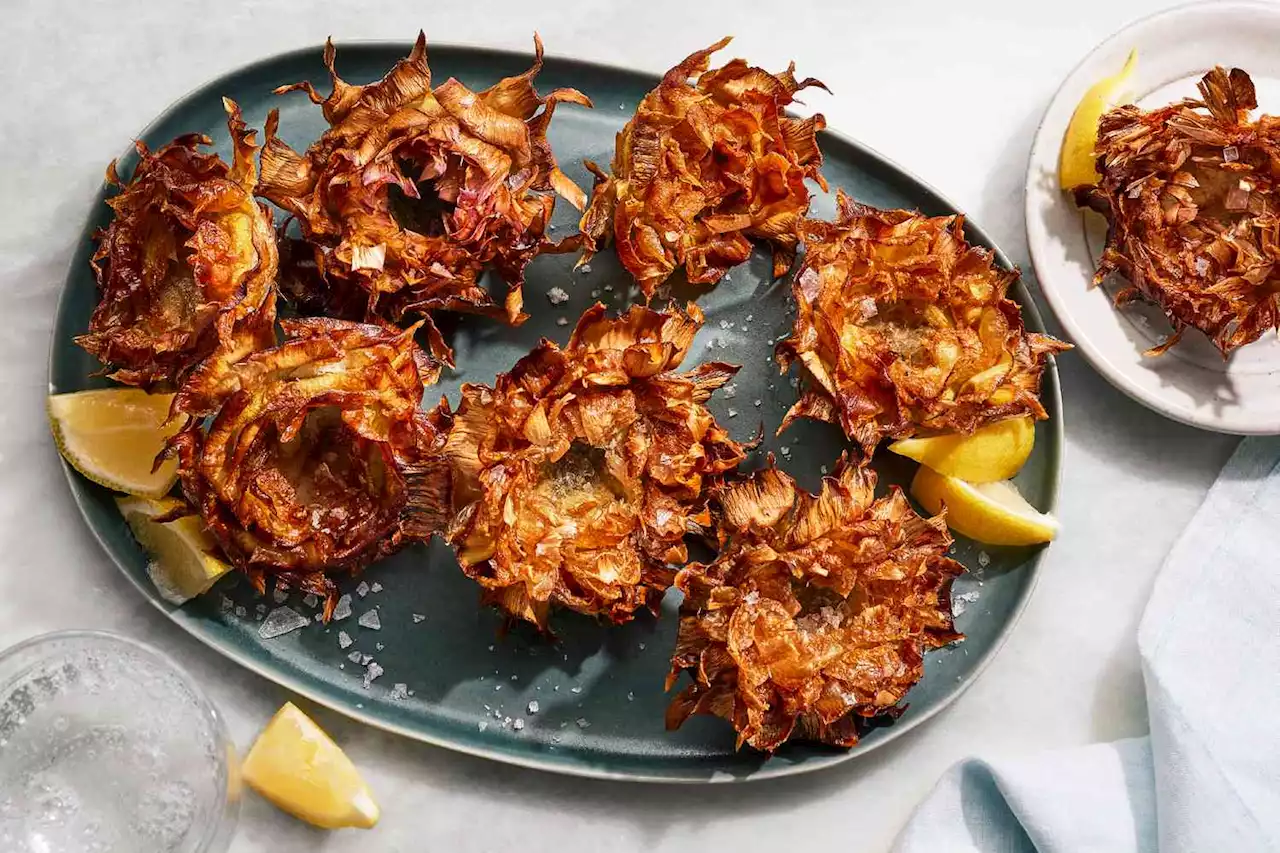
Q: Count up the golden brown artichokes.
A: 8